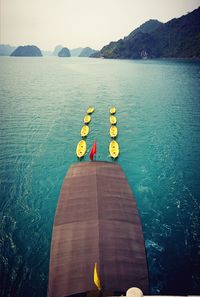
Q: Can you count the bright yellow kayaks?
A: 8